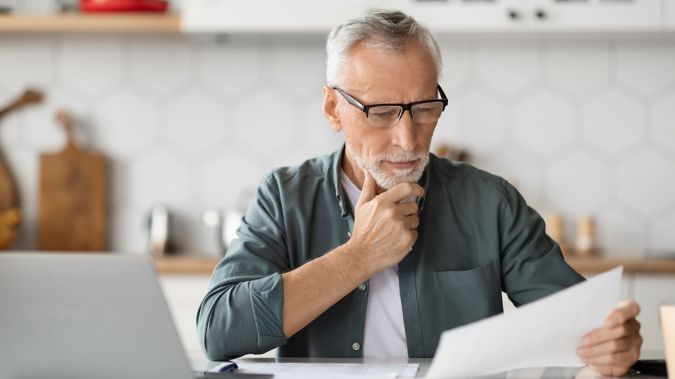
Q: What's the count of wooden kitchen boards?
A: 2